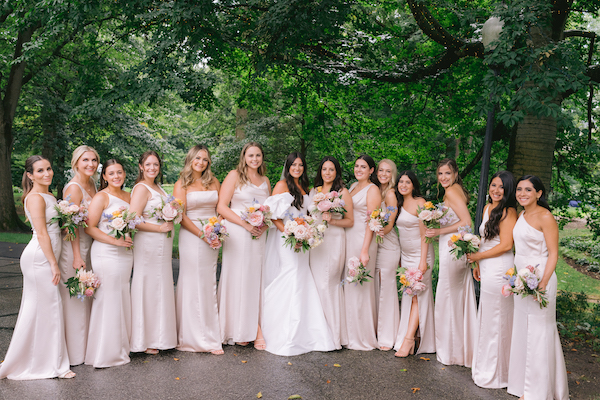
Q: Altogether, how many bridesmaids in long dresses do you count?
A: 13